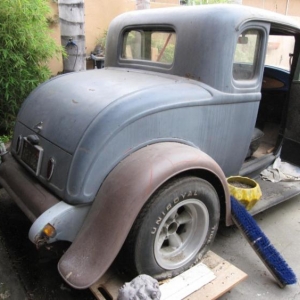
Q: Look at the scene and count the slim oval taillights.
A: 2